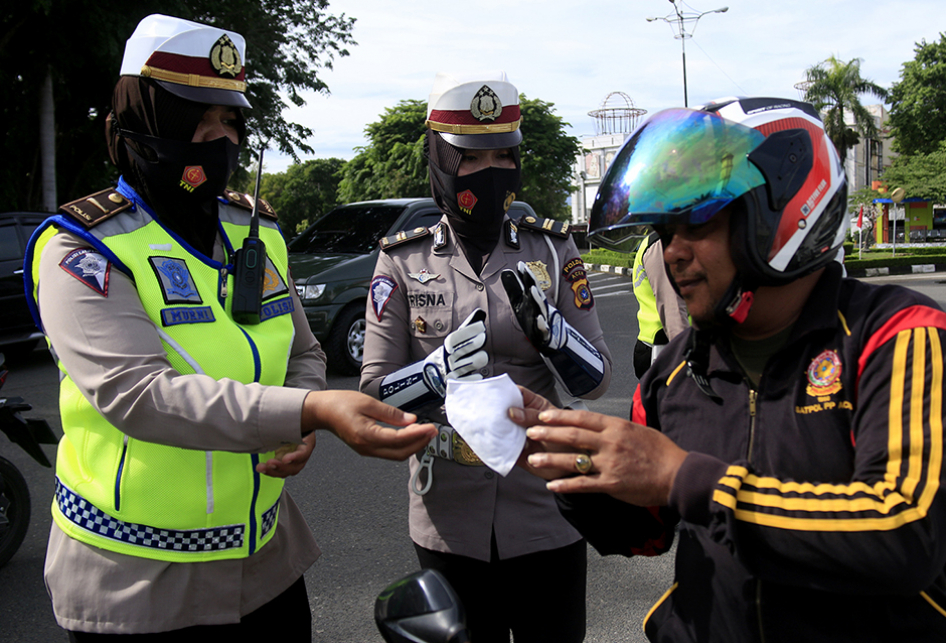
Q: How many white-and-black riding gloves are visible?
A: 2